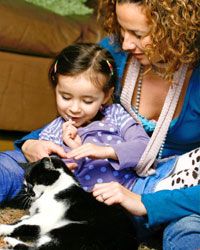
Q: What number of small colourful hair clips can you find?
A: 2